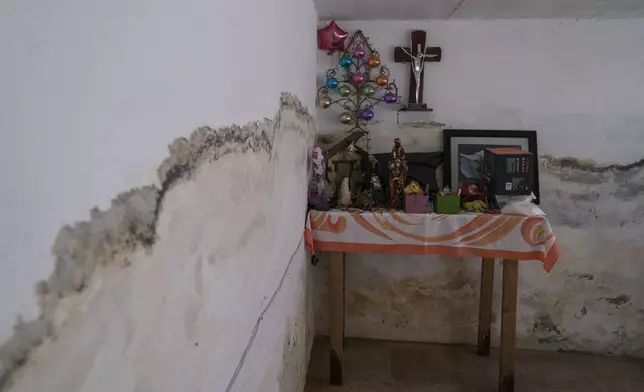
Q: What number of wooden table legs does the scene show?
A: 3